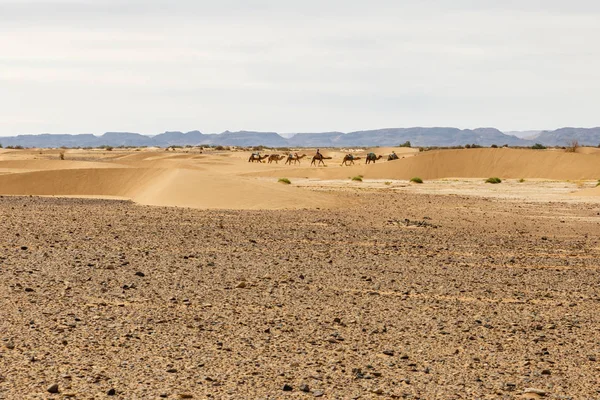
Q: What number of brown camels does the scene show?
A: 7